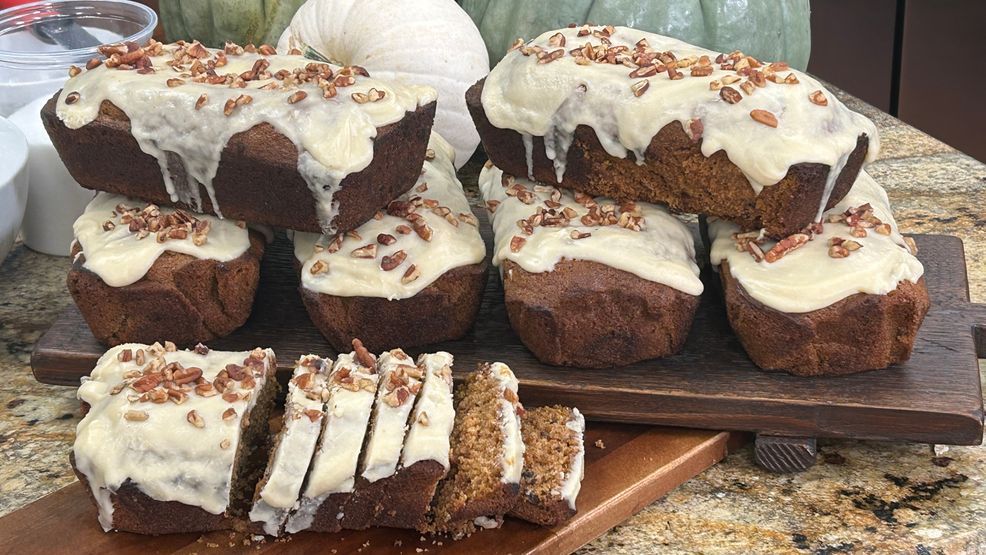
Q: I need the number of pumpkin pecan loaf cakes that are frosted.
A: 7